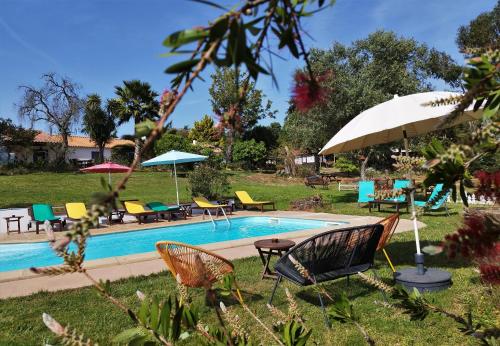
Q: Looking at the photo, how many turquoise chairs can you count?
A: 4